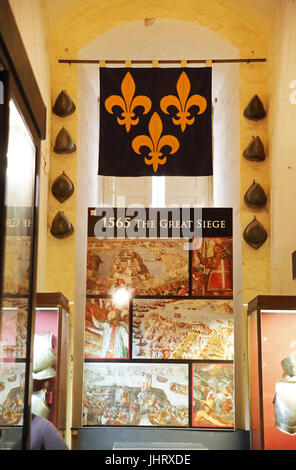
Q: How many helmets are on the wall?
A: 8